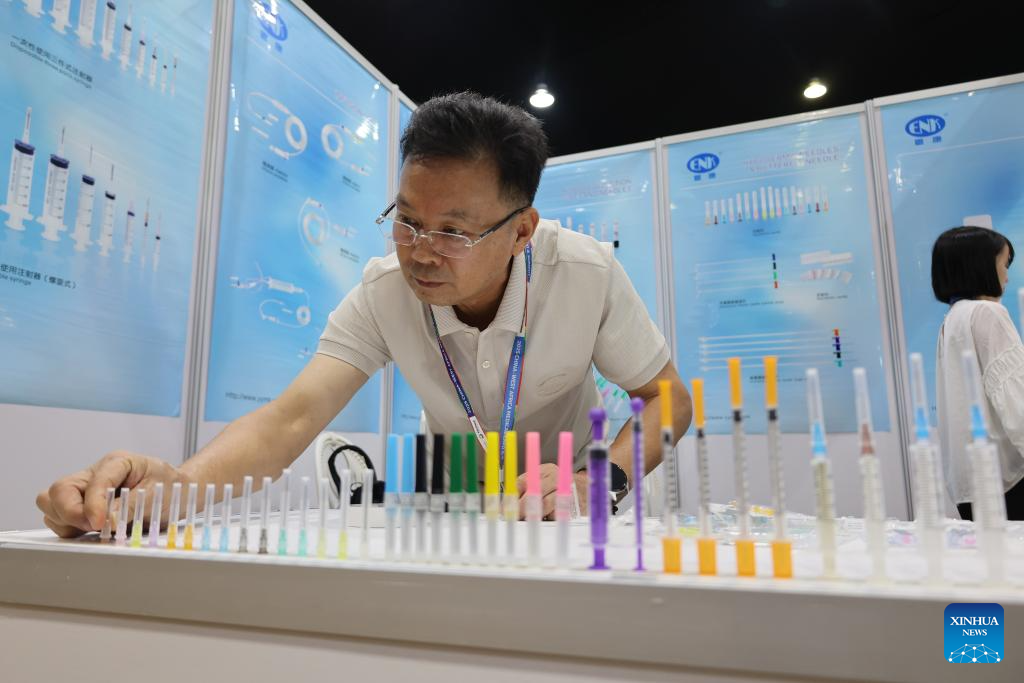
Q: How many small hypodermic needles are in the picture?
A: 15